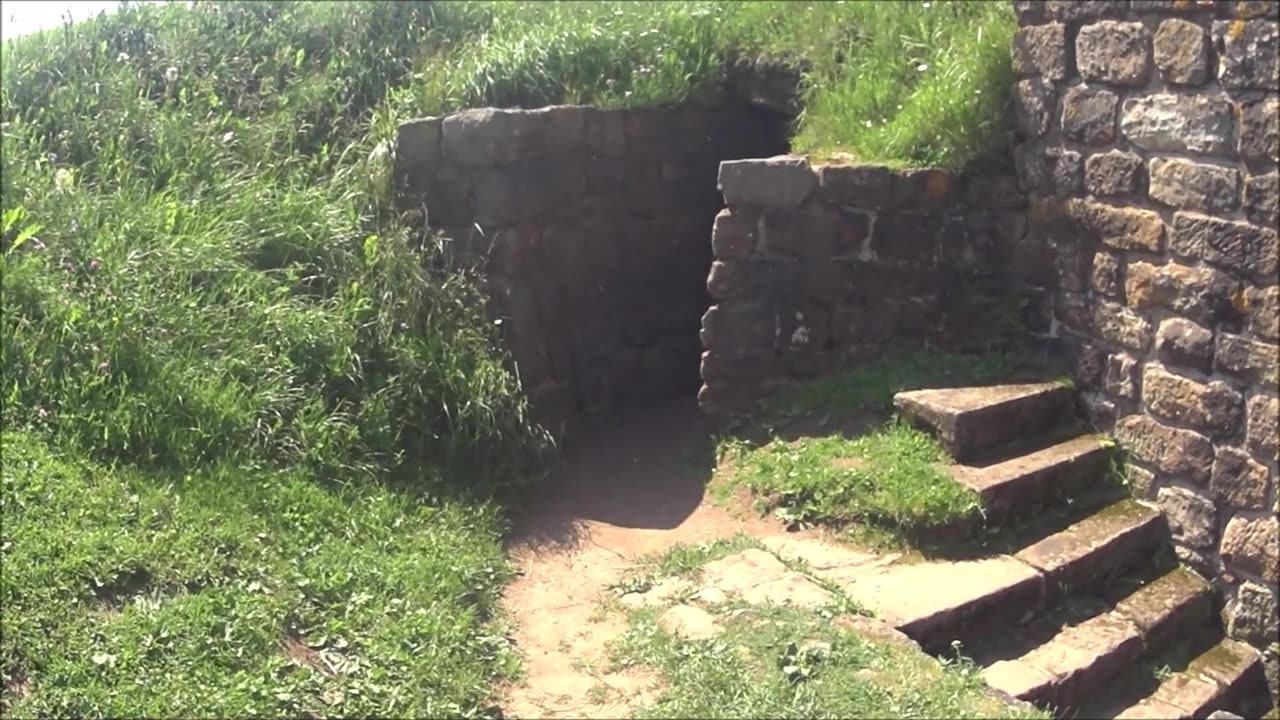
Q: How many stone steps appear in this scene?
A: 5